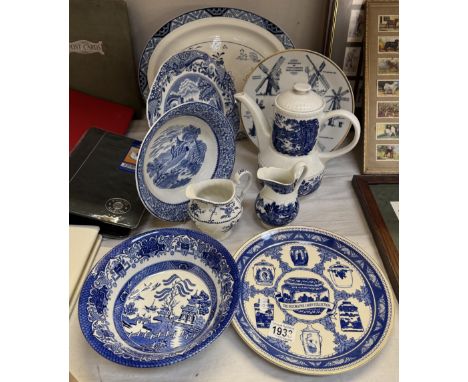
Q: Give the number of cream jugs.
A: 2